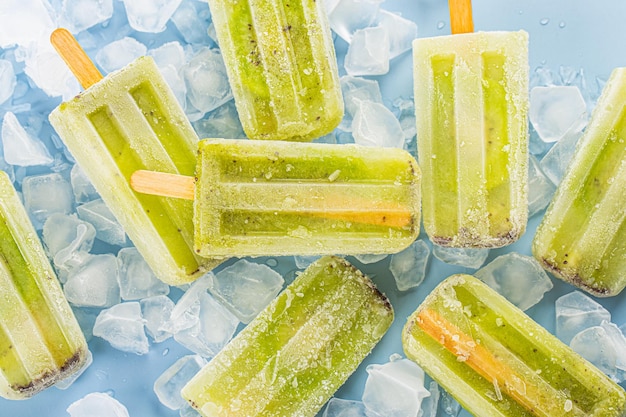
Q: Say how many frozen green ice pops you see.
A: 8